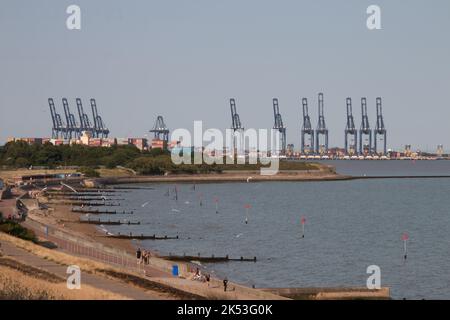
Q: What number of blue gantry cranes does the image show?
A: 12